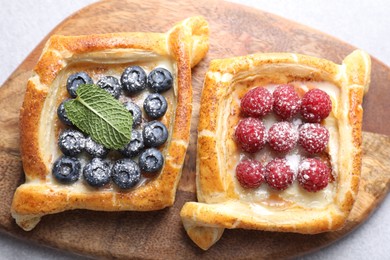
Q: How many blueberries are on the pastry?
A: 15